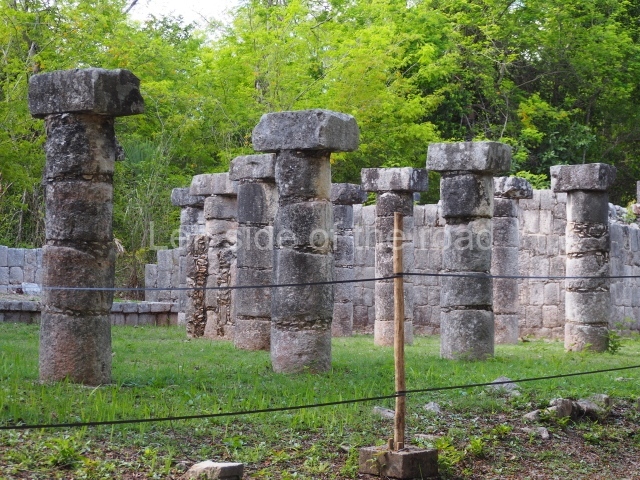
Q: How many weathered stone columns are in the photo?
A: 10